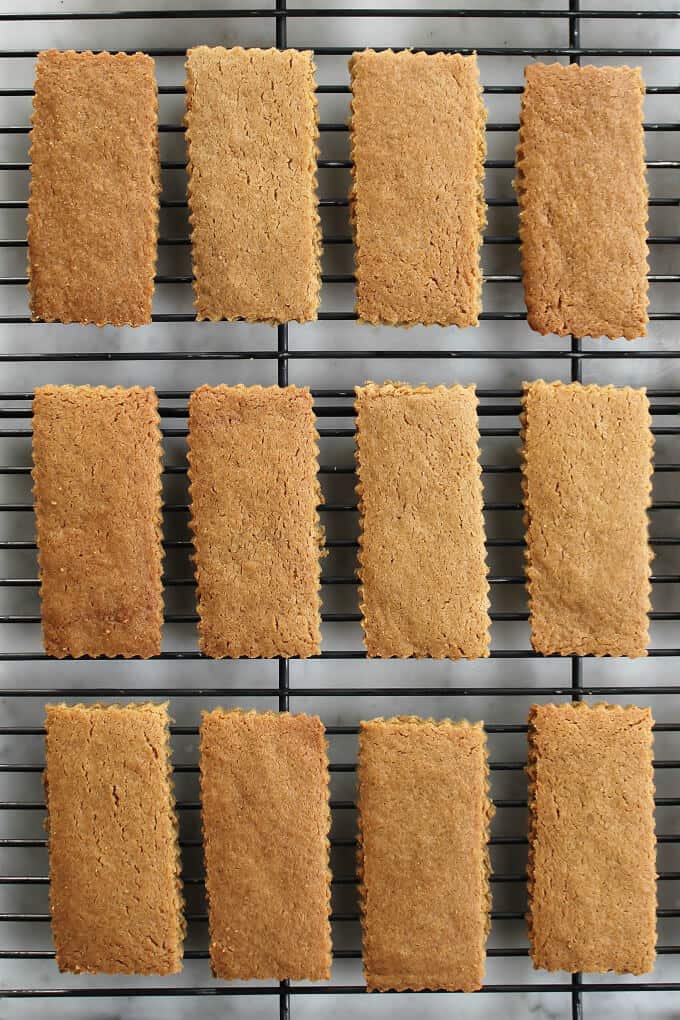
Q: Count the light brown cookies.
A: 12